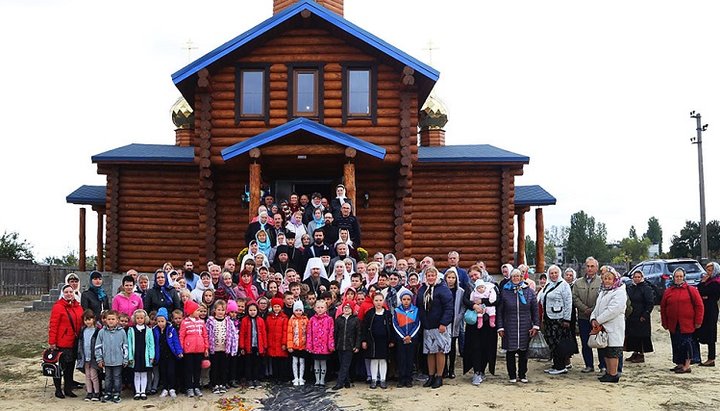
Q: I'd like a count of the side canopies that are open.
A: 2